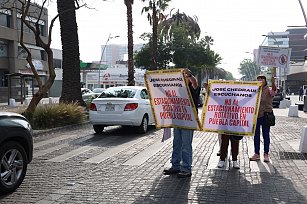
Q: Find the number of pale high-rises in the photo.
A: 1